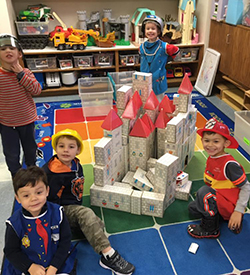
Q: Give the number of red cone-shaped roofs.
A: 9